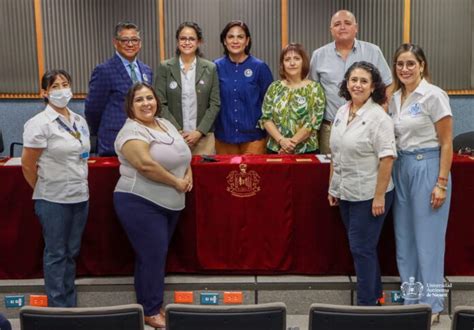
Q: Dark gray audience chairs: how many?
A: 4